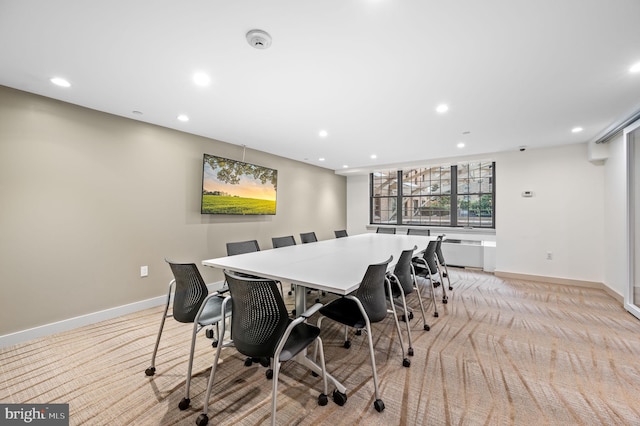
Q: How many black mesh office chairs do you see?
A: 12